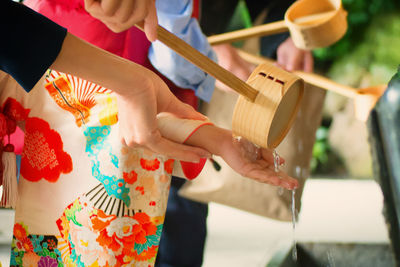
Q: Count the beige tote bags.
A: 1